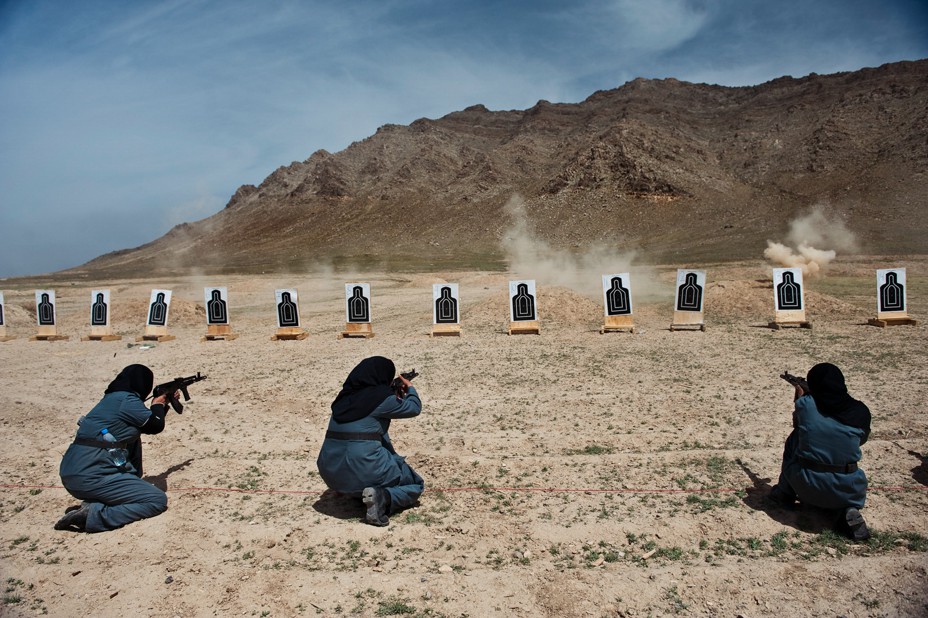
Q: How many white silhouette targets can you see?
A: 13